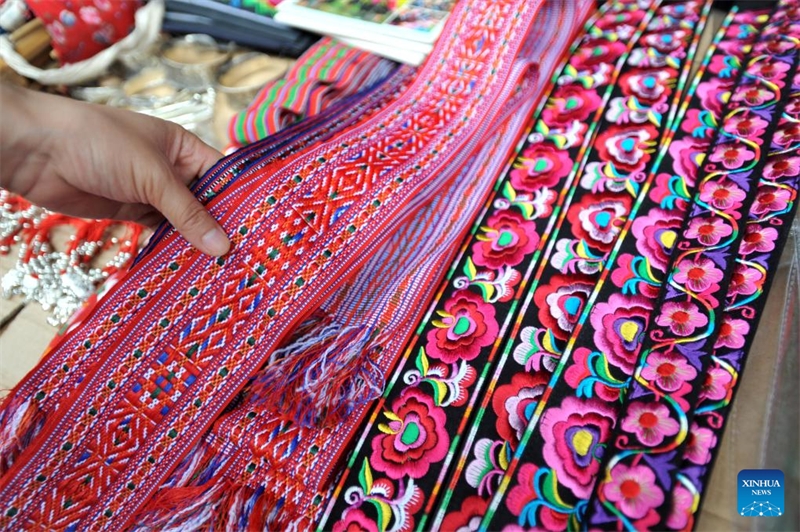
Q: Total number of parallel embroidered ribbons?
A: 5